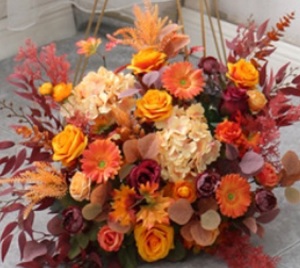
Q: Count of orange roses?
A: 5